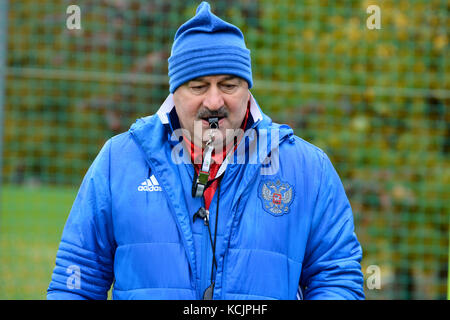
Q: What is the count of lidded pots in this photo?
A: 0